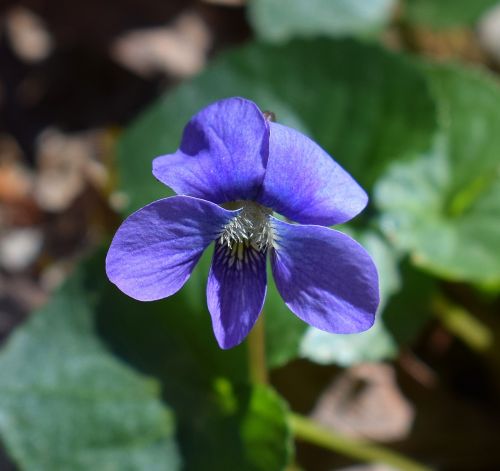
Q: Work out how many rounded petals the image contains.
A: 5